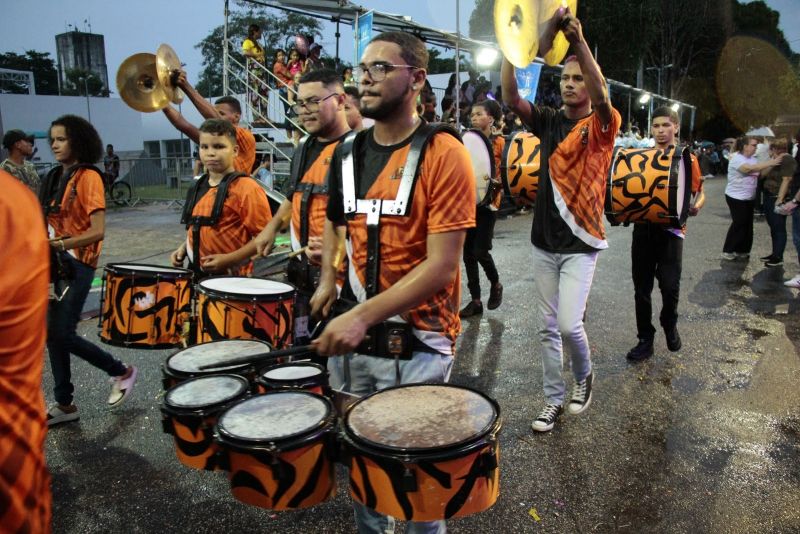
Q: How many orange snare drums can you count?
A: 2